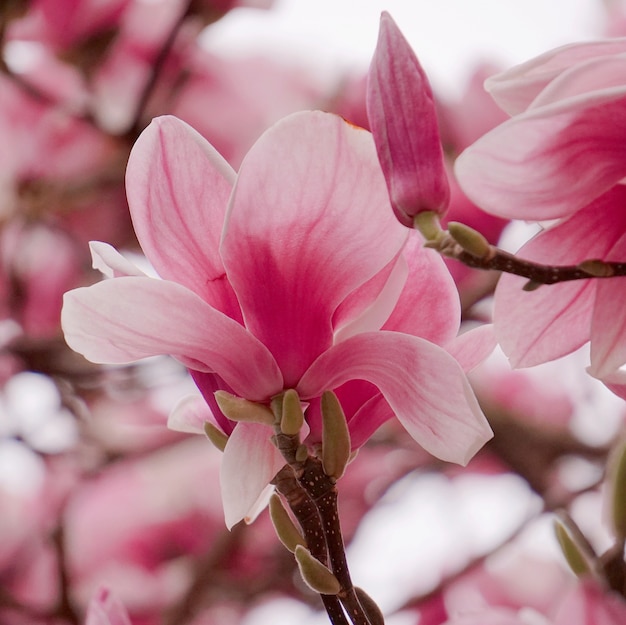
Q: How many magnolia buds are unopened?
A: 1